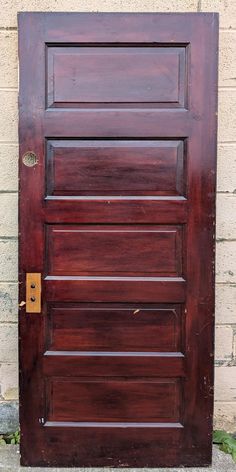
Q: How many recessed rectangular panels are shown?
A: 5